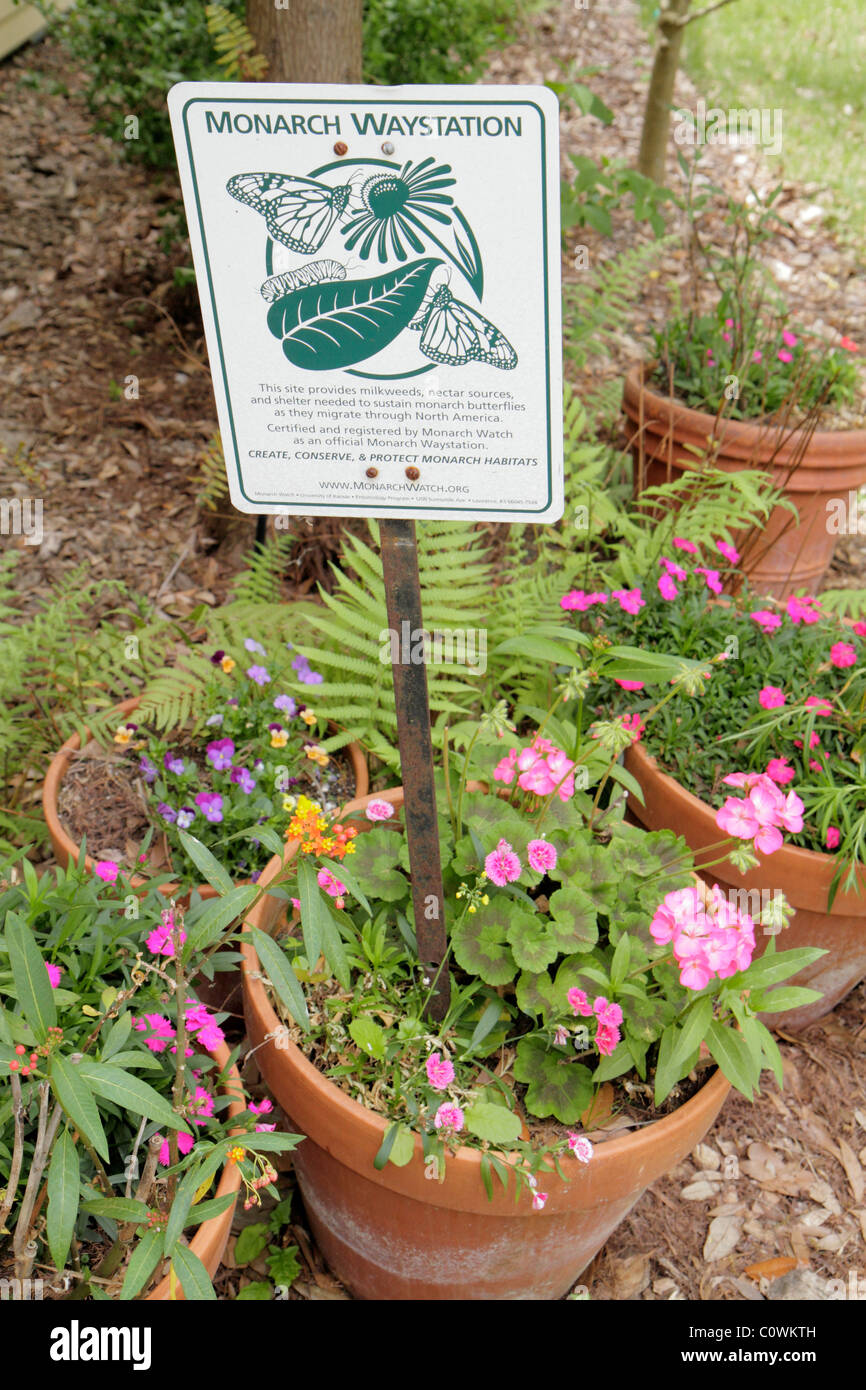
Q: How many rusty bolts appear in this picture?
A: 3